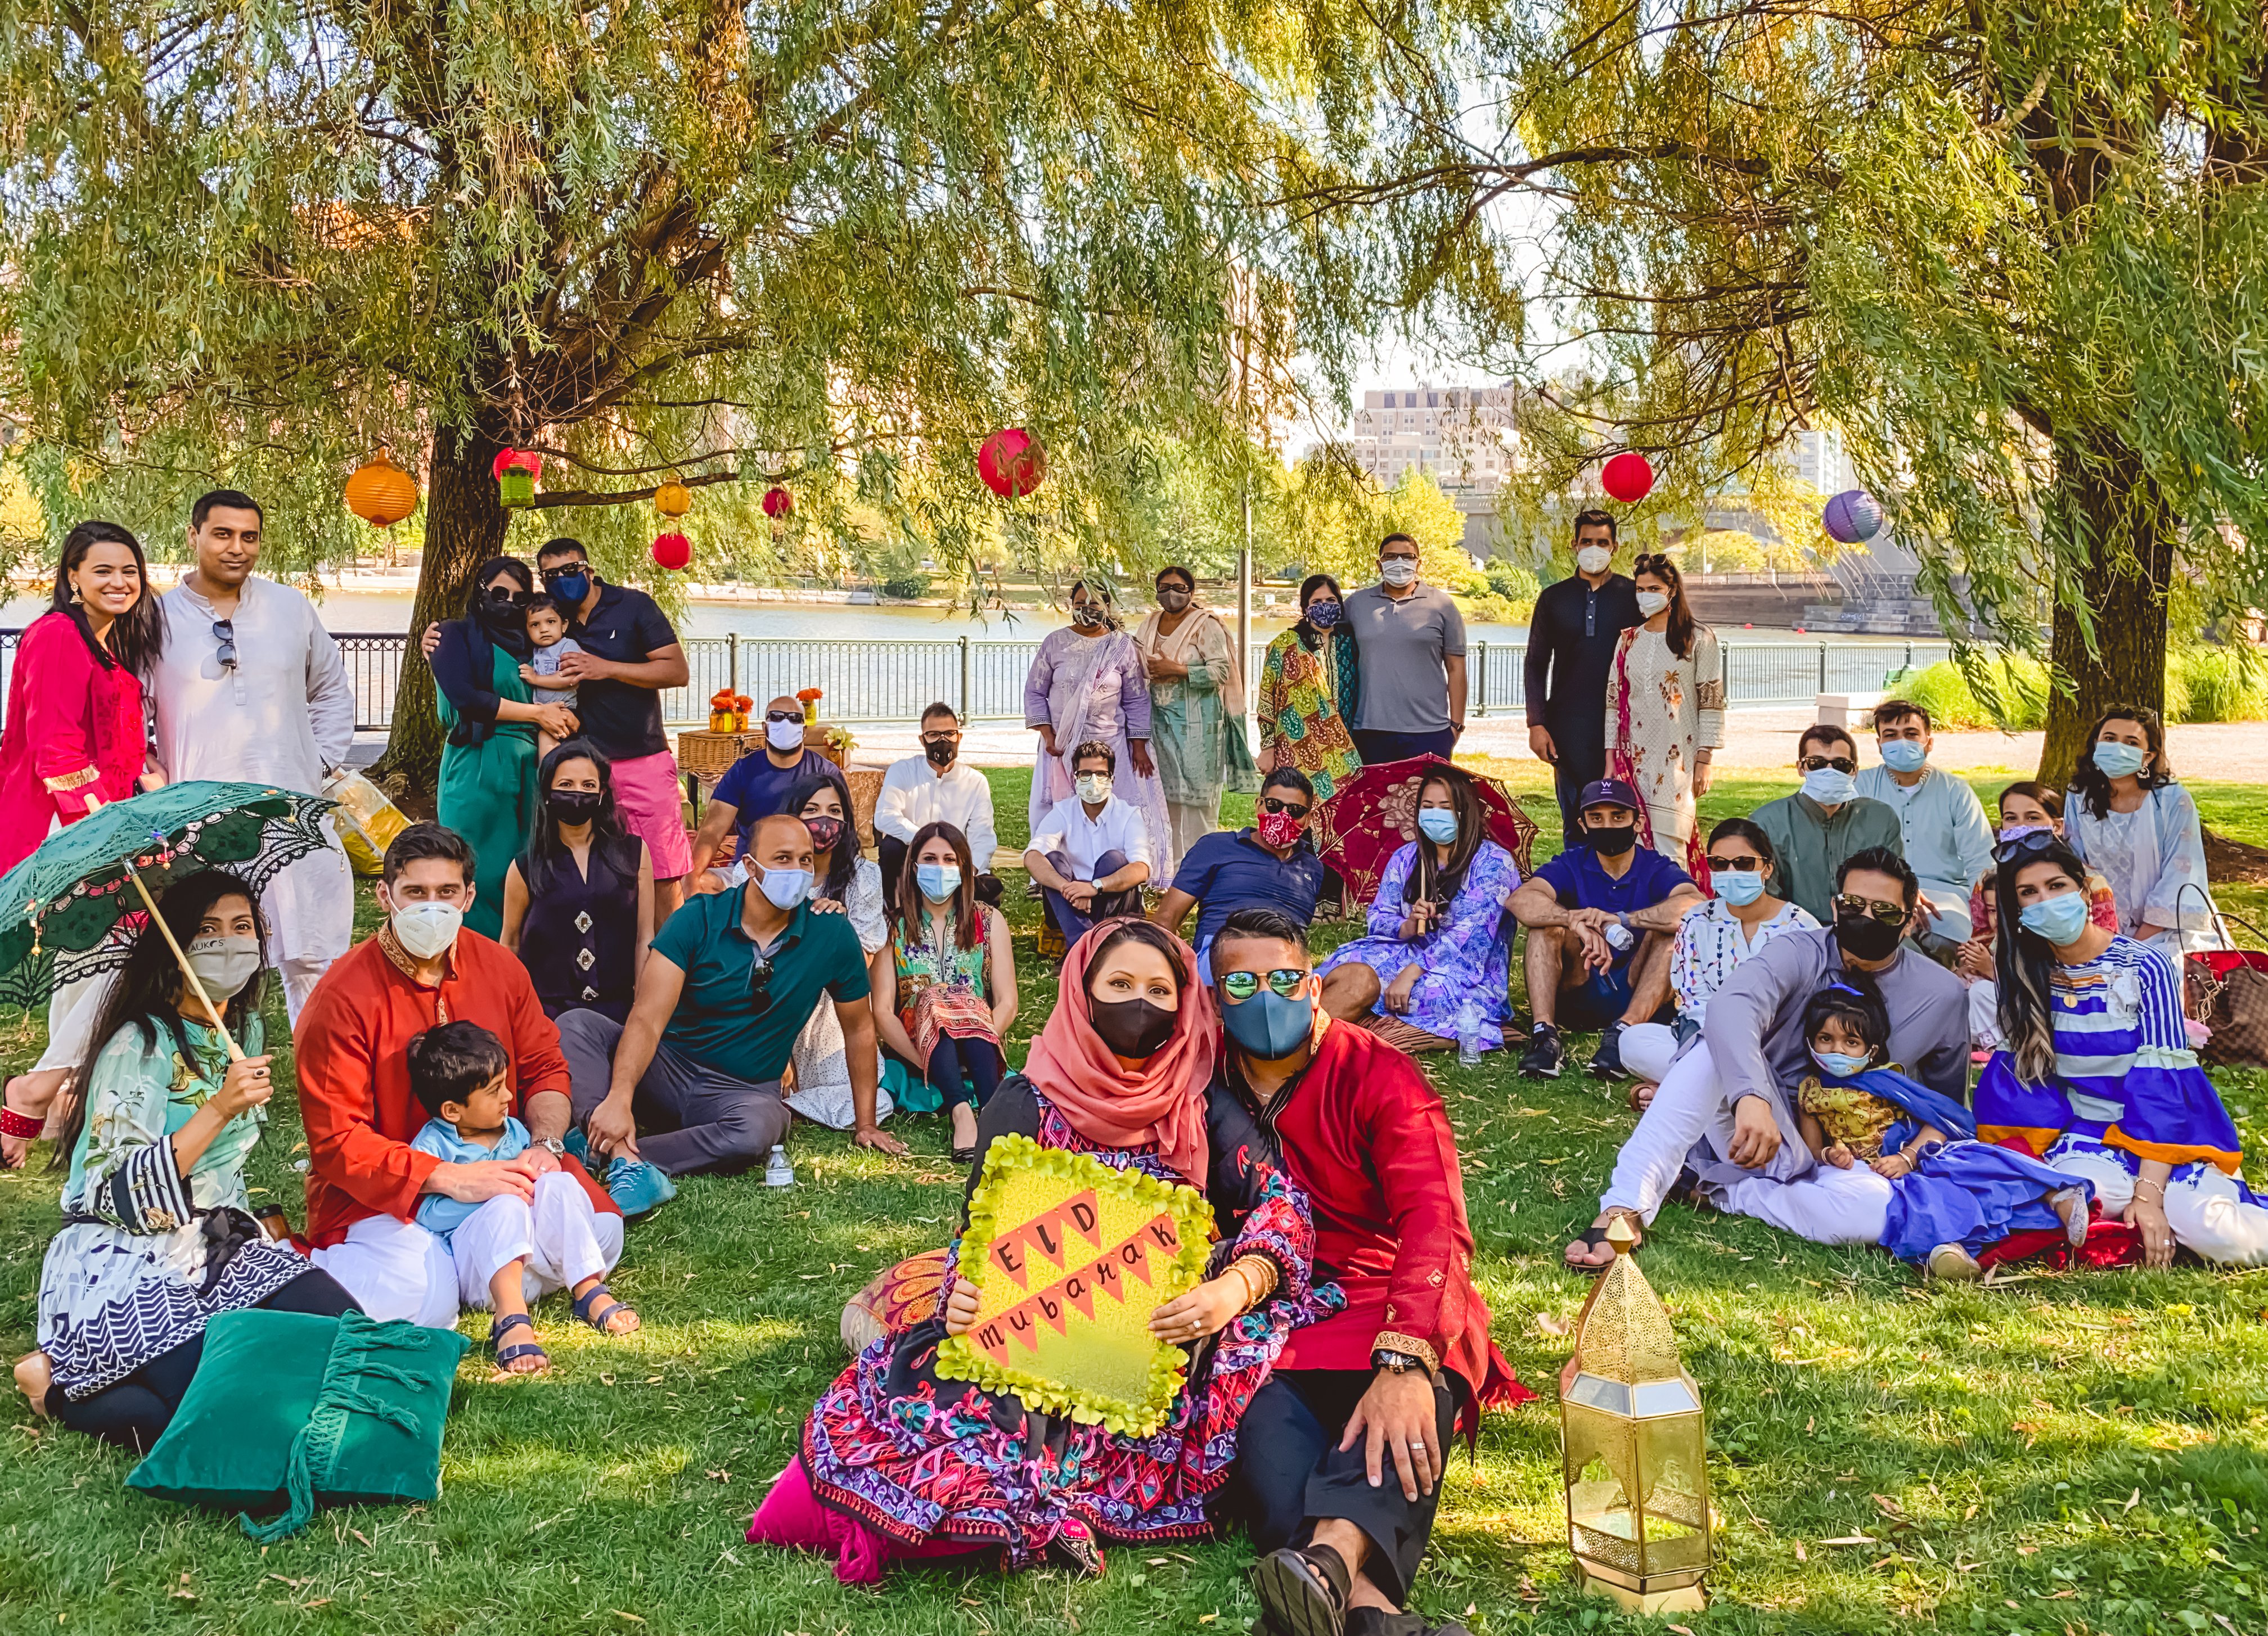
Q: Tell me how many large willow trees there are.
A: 2